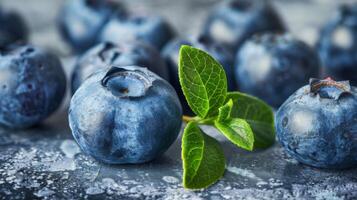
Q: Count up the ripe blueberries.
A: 11